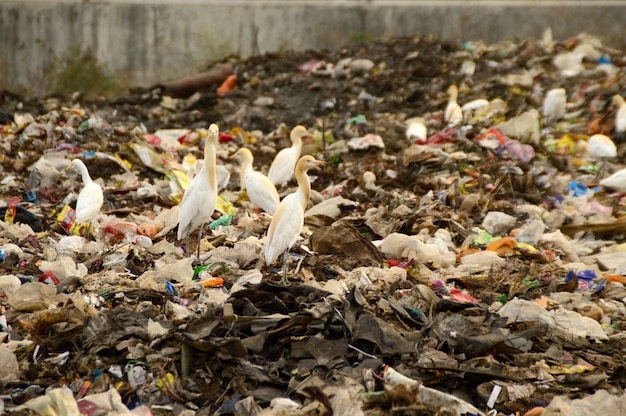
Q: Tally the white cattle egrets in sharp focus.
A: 5